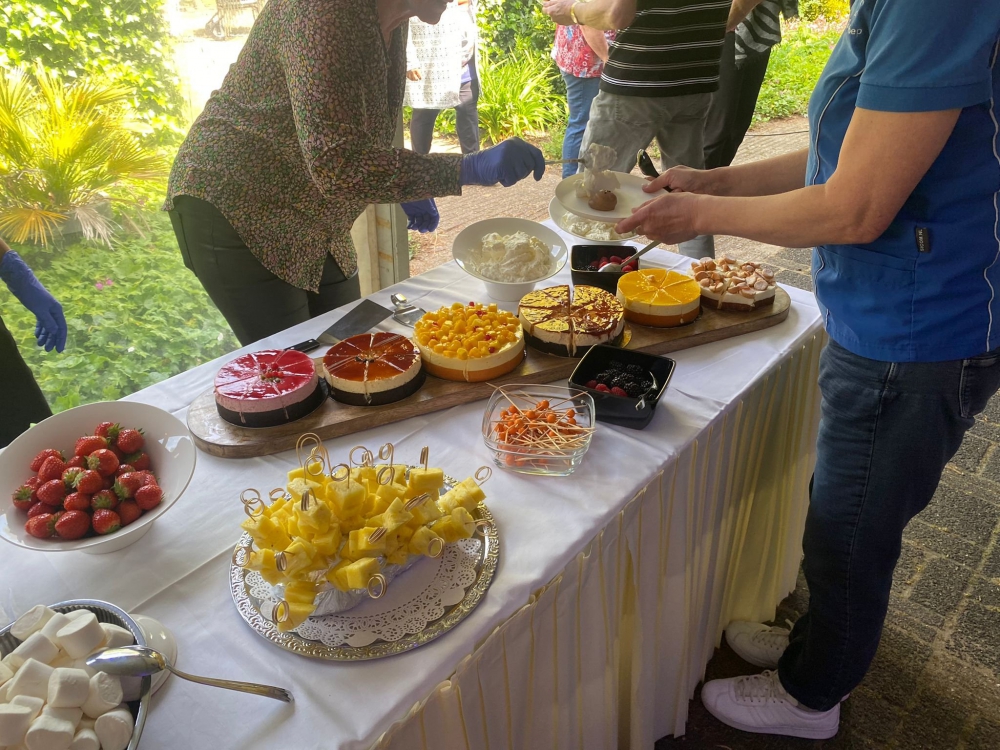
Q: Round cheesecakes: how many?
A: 6